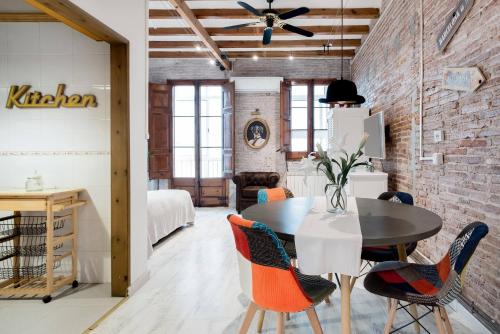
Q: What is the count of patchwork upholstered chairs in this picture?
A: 4